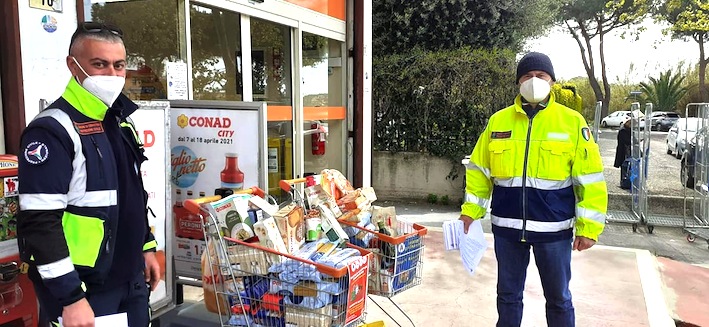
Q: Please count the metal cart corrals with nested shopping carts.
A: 0